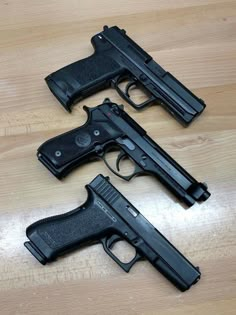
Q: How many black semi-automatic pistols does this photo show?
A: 3